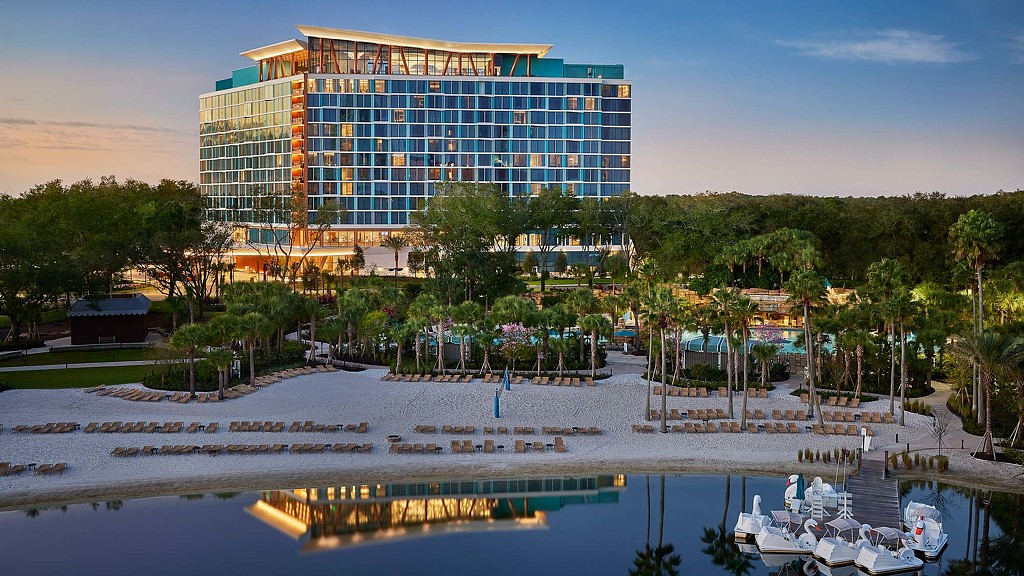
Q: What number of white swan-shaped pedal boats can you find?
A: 6